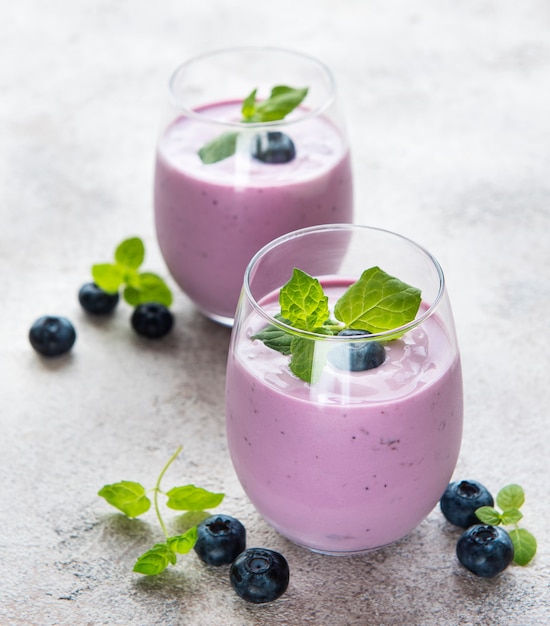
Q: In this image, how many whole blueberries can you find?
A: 9